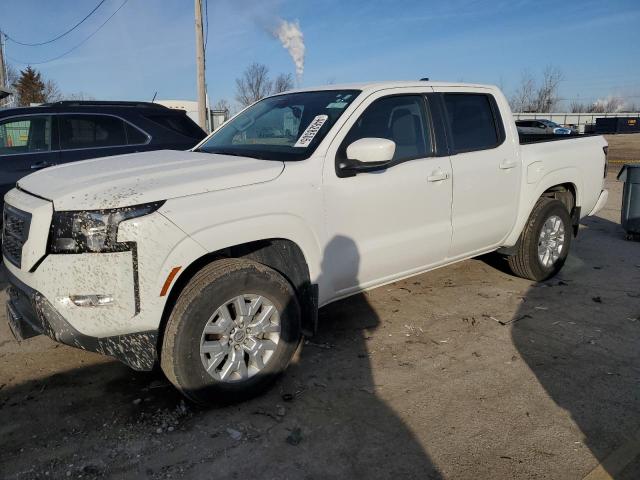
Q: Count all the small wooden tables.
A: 0